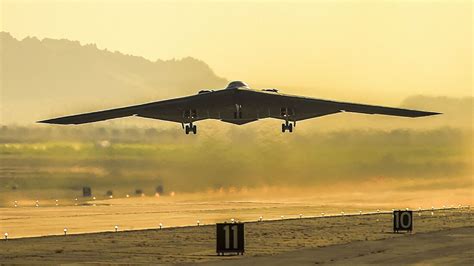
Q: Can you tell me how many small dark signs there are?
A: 2